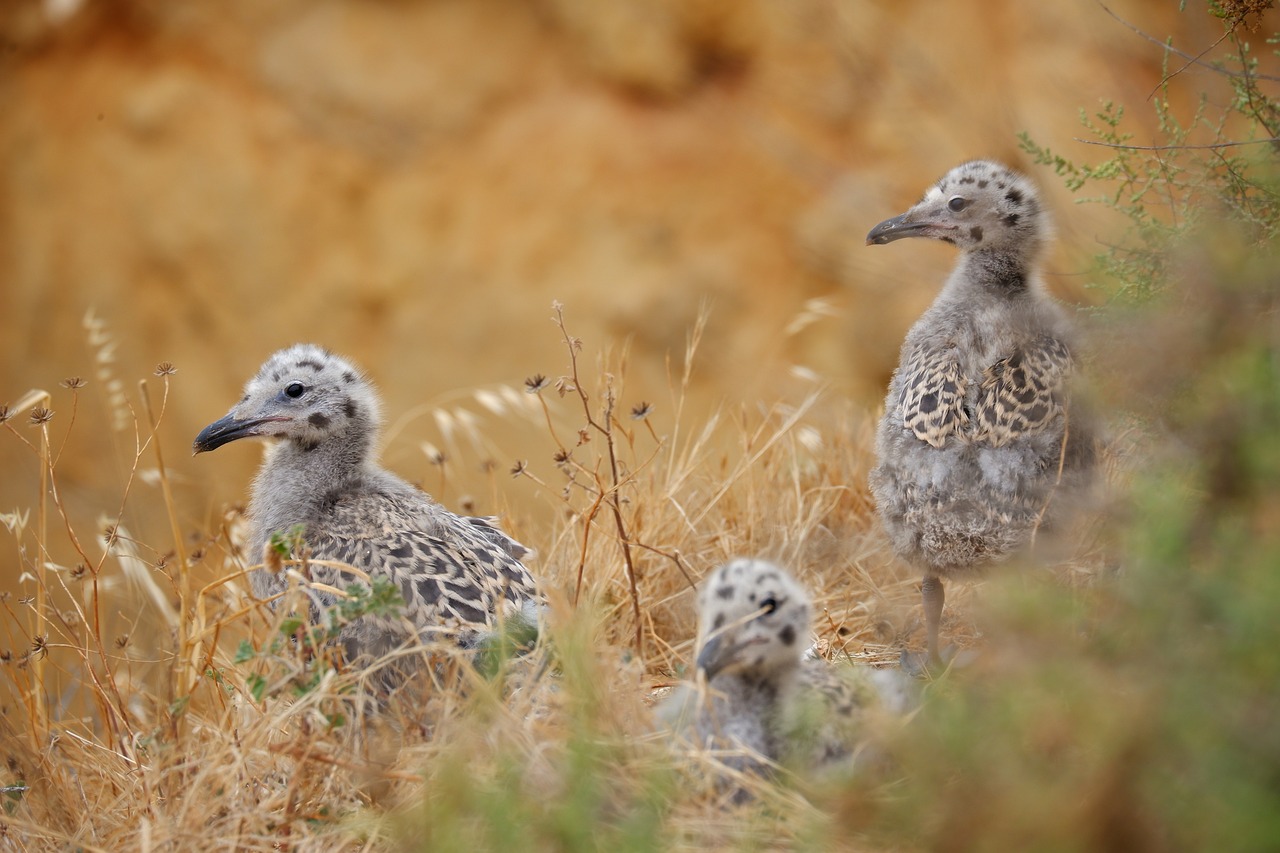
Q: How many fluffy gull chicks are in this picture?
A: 3